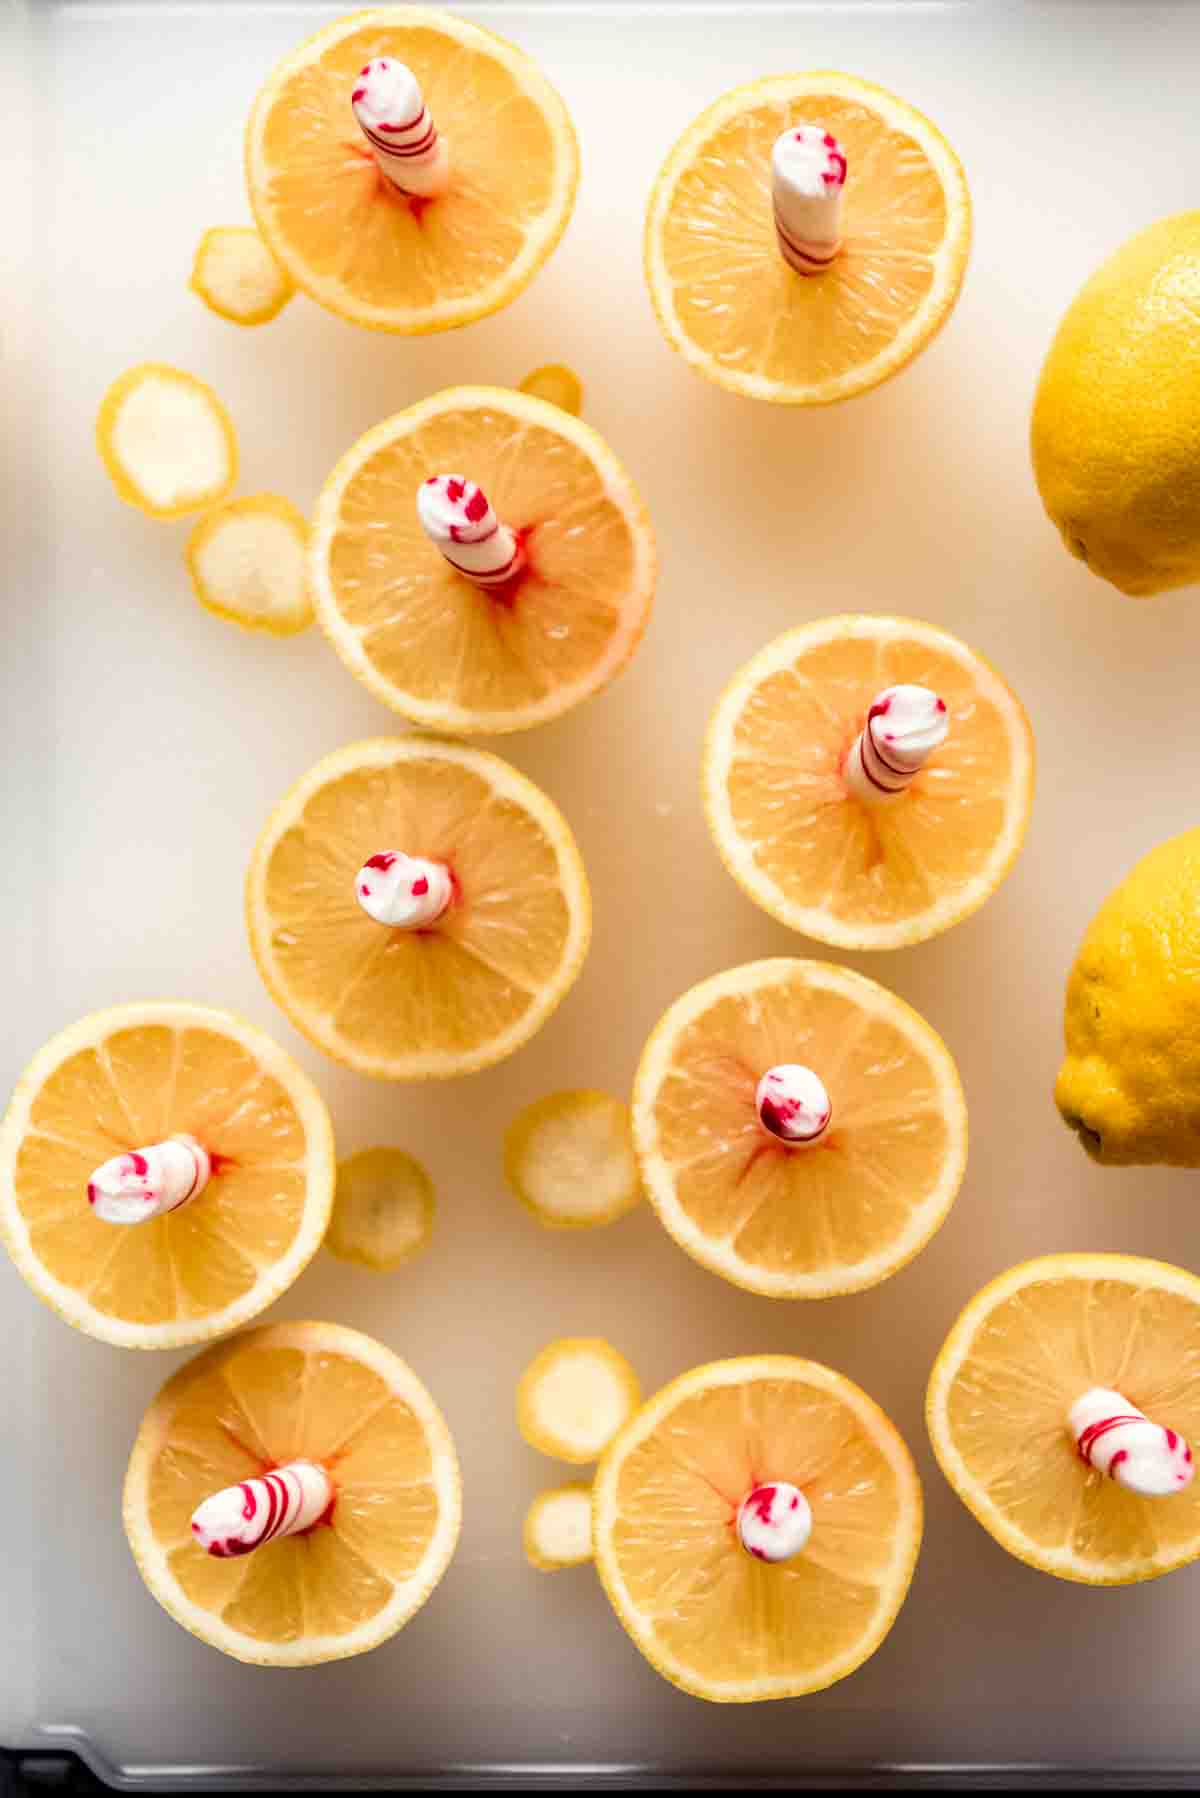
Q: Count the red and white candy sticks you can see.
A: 10